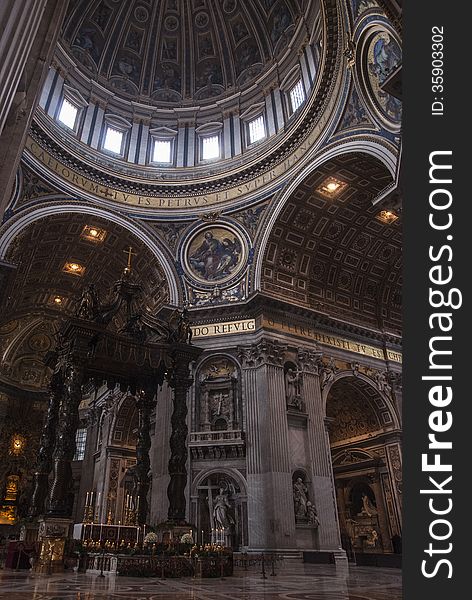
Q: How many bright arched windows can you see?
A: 6